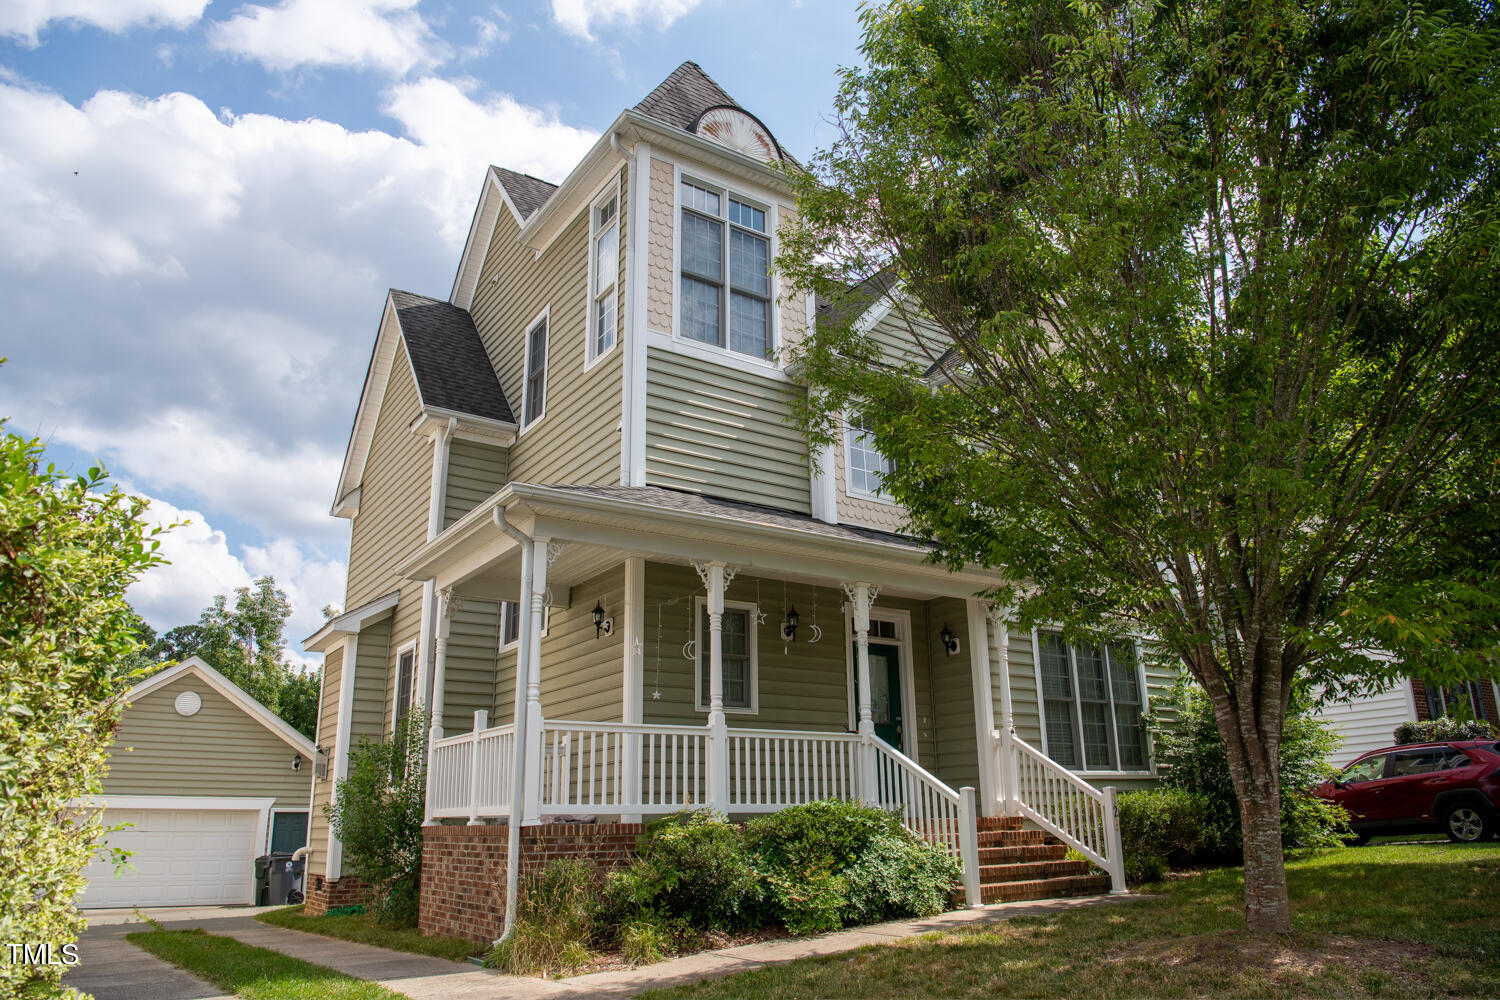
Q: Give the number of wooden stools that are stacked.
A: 0